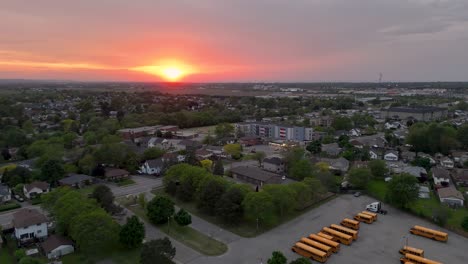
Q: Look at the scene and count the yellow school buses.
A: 13